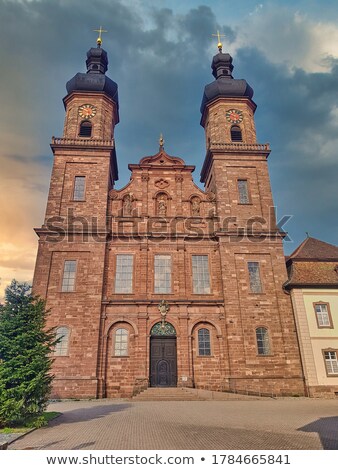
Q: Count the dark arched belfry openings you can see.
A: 2